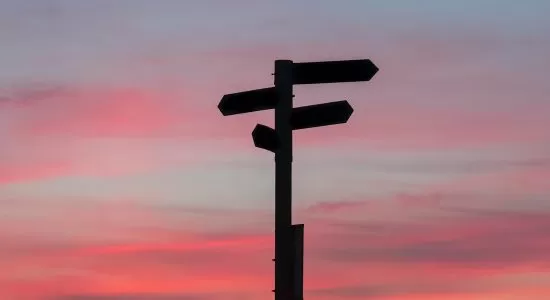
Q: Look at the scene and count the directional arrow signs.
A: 4